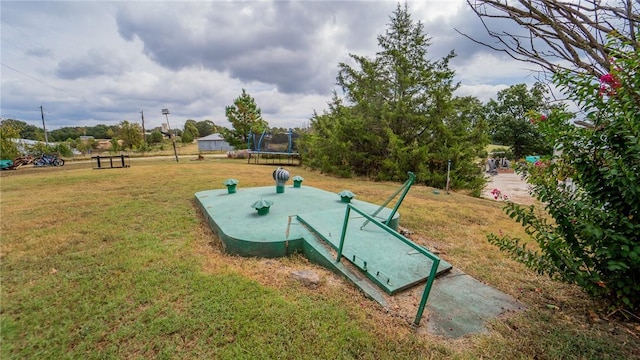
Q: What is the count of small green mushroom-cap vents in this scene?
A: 4